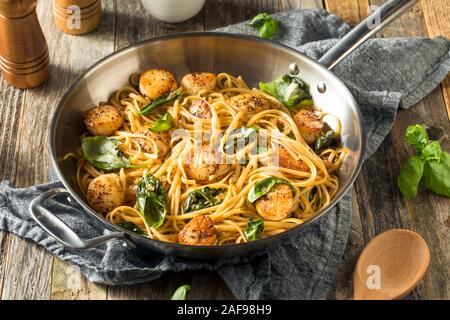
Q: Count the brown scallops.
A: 12